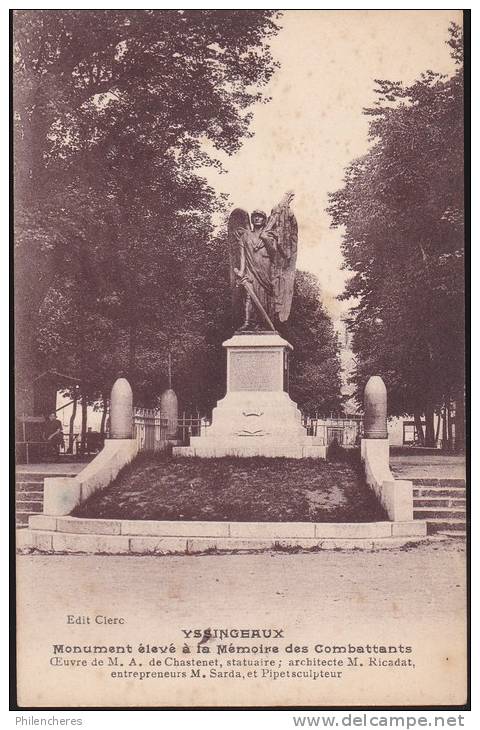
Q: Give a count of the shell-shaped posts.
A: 3